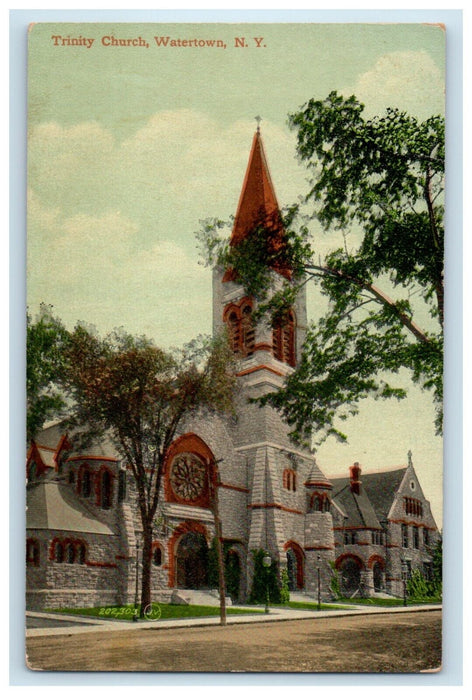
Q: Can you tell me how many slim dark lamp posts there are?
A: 4